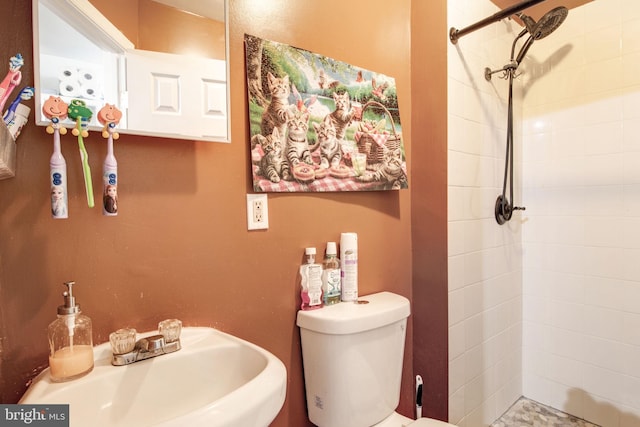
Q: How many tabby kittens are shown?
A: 6